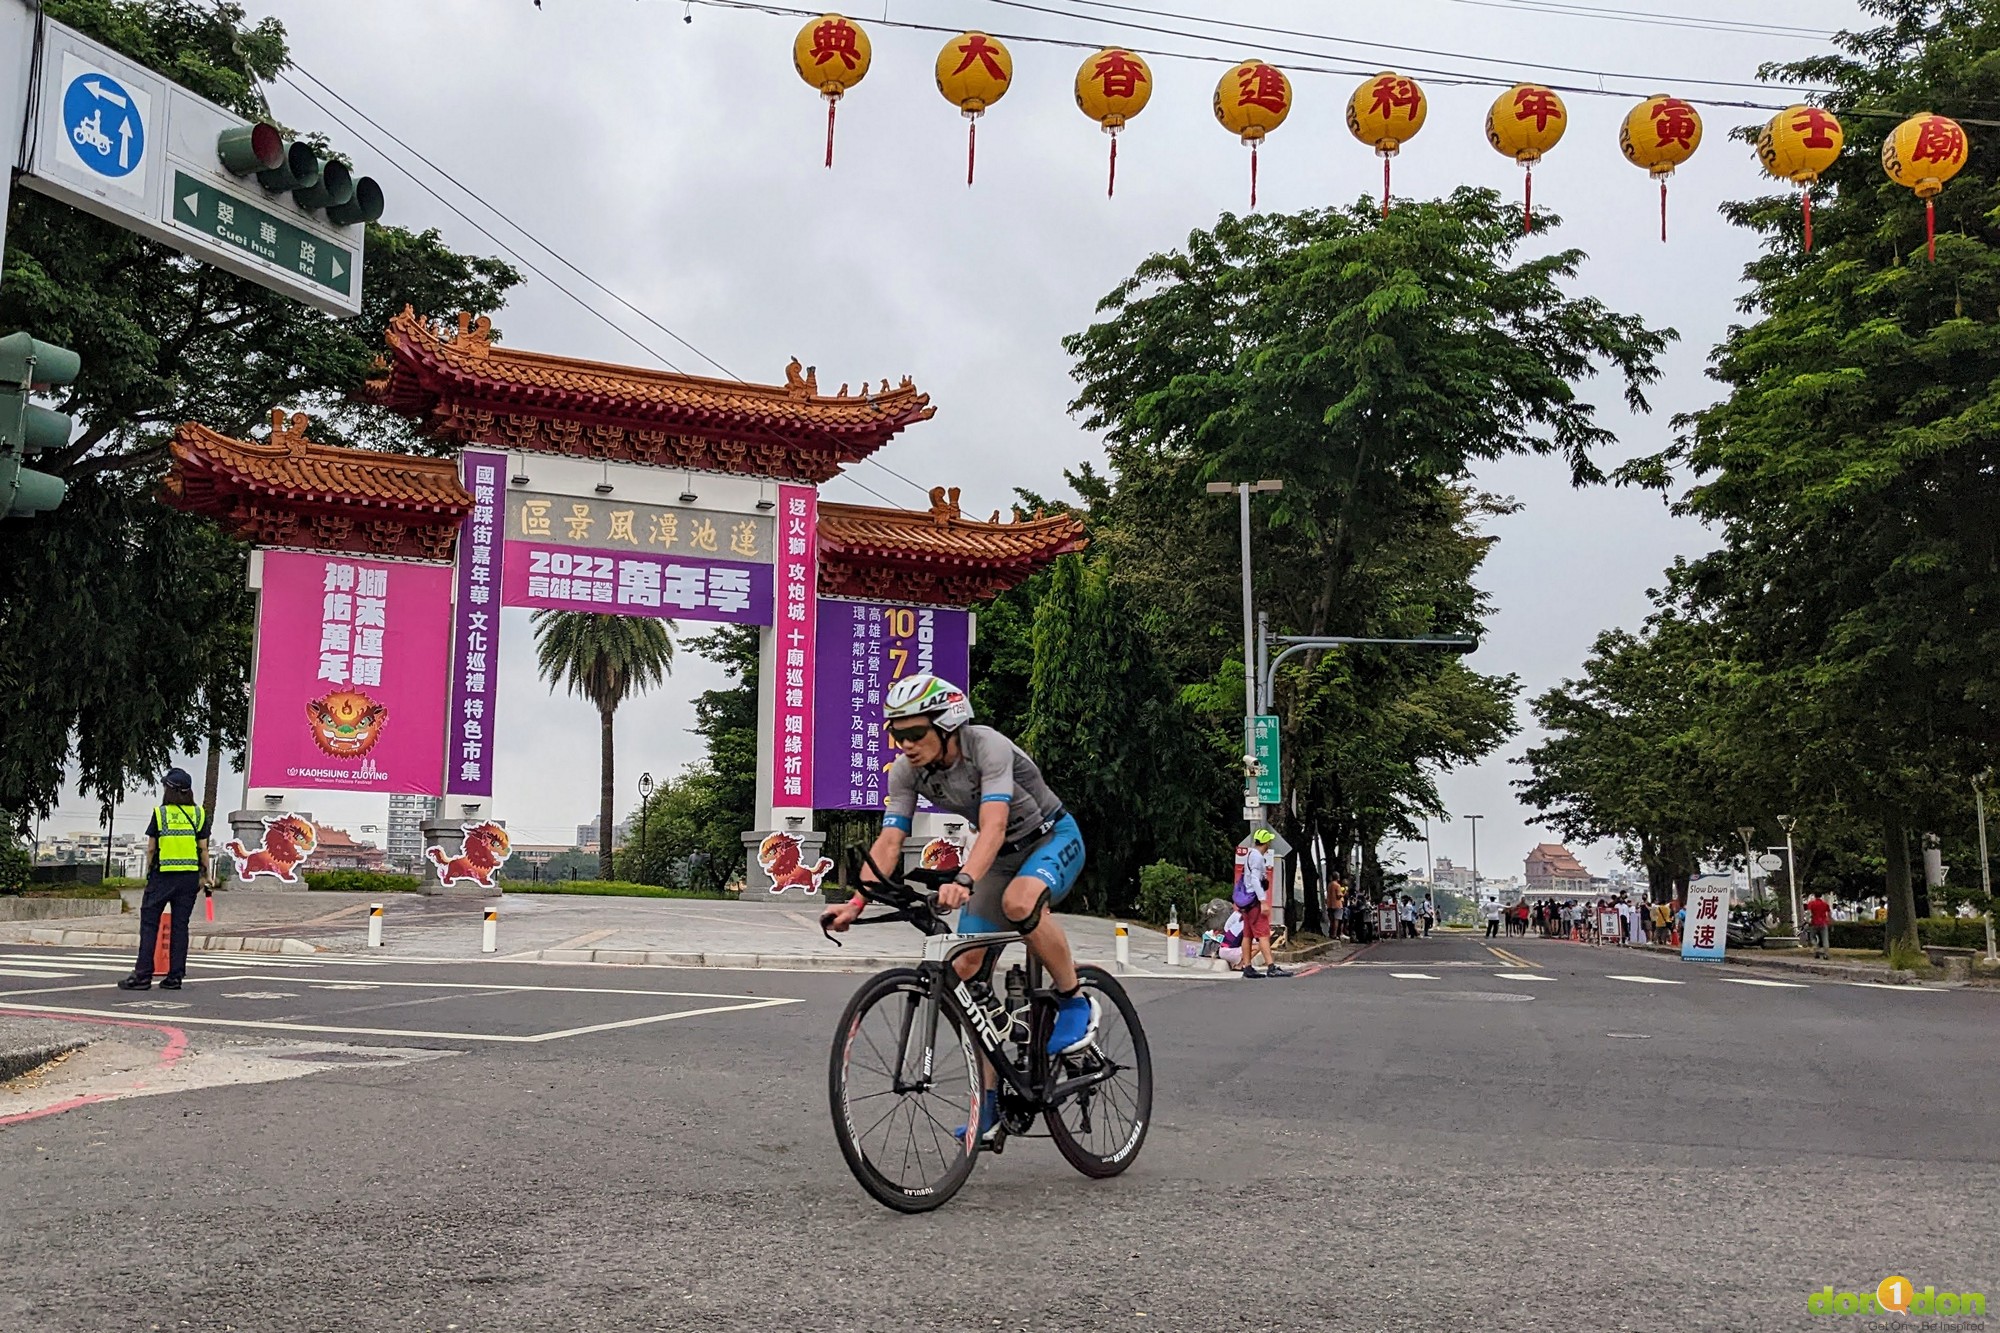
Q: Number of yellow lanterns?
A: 9